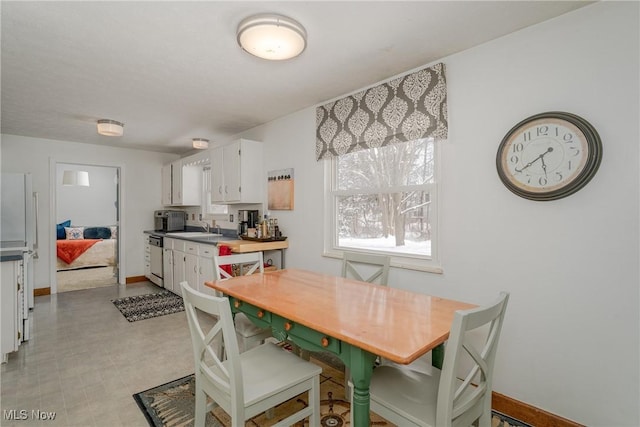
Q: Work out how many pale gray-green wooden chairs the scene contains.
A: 4